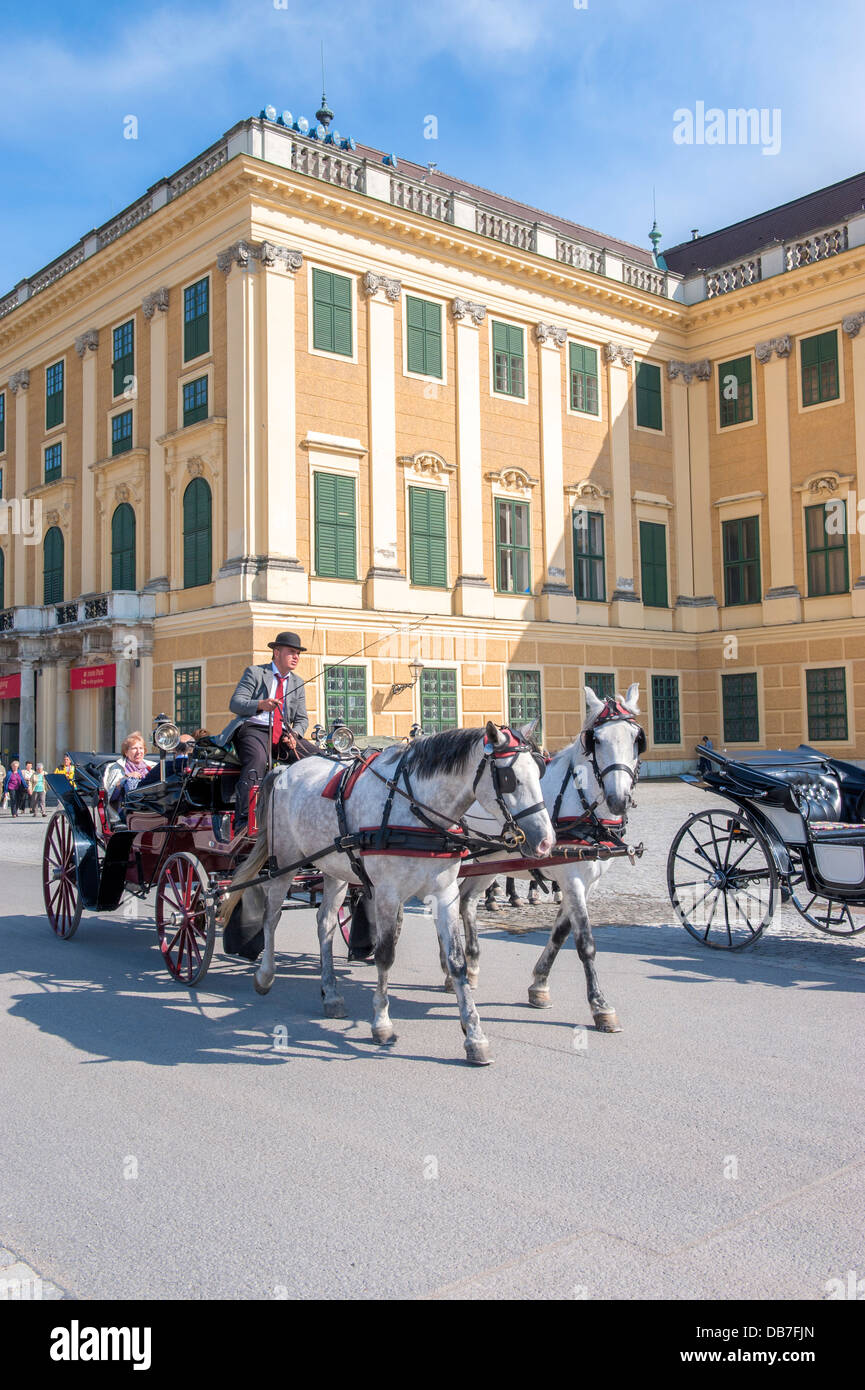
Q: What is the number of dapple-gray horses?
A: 2